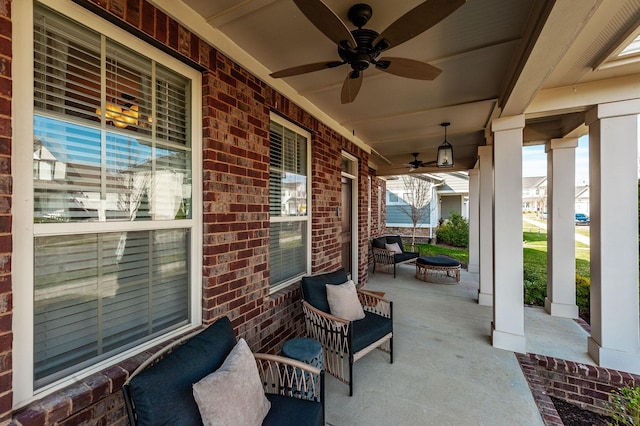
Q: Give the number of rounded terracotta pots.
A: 0